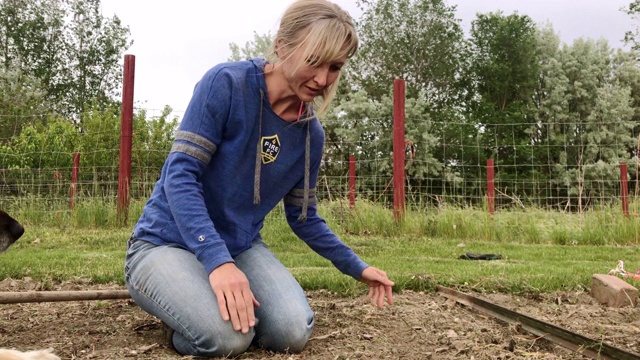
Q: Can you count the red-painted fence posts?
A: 6